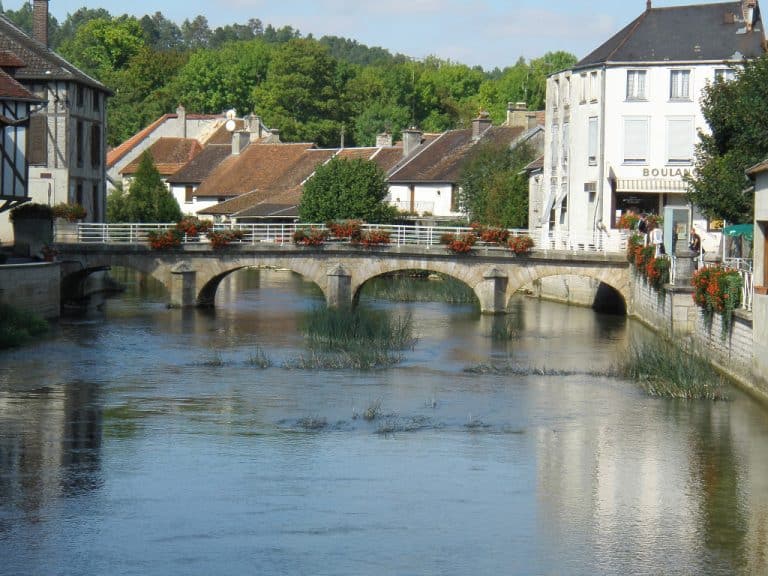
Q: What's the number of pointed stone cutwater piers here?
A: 3